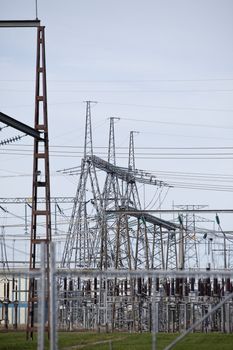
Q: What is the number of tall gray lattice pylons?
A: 3